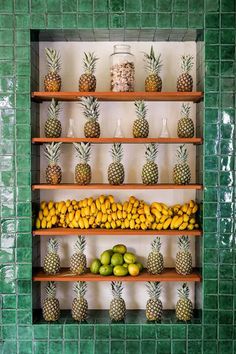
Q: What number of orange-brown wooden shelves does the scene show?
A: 5